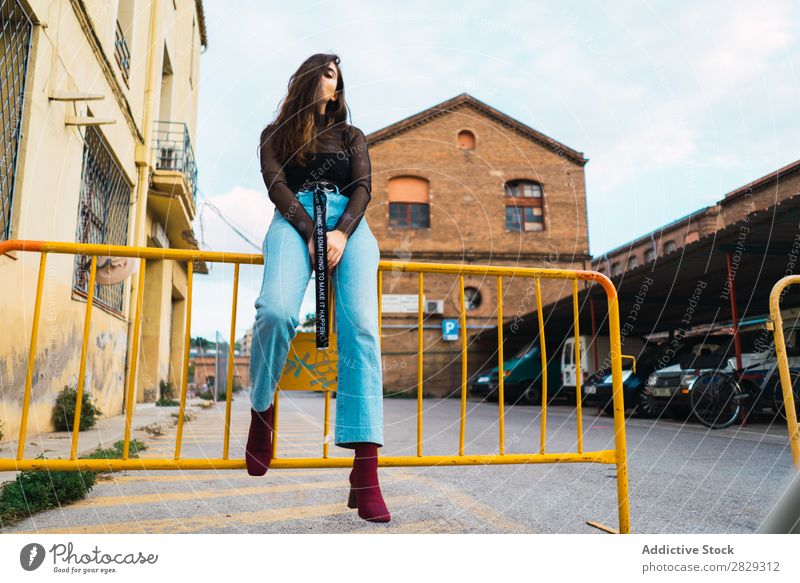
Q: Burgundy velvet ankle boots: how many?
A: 2